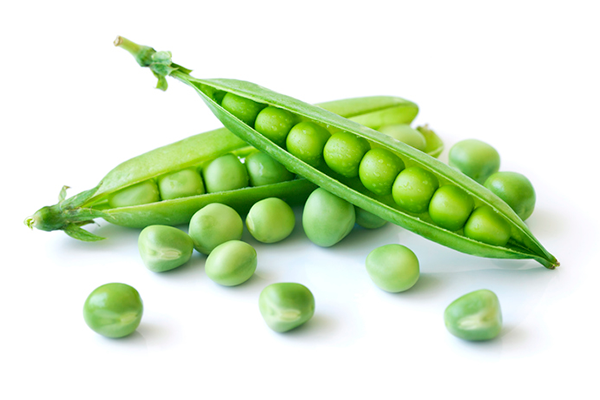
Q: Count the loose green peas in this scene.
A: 12